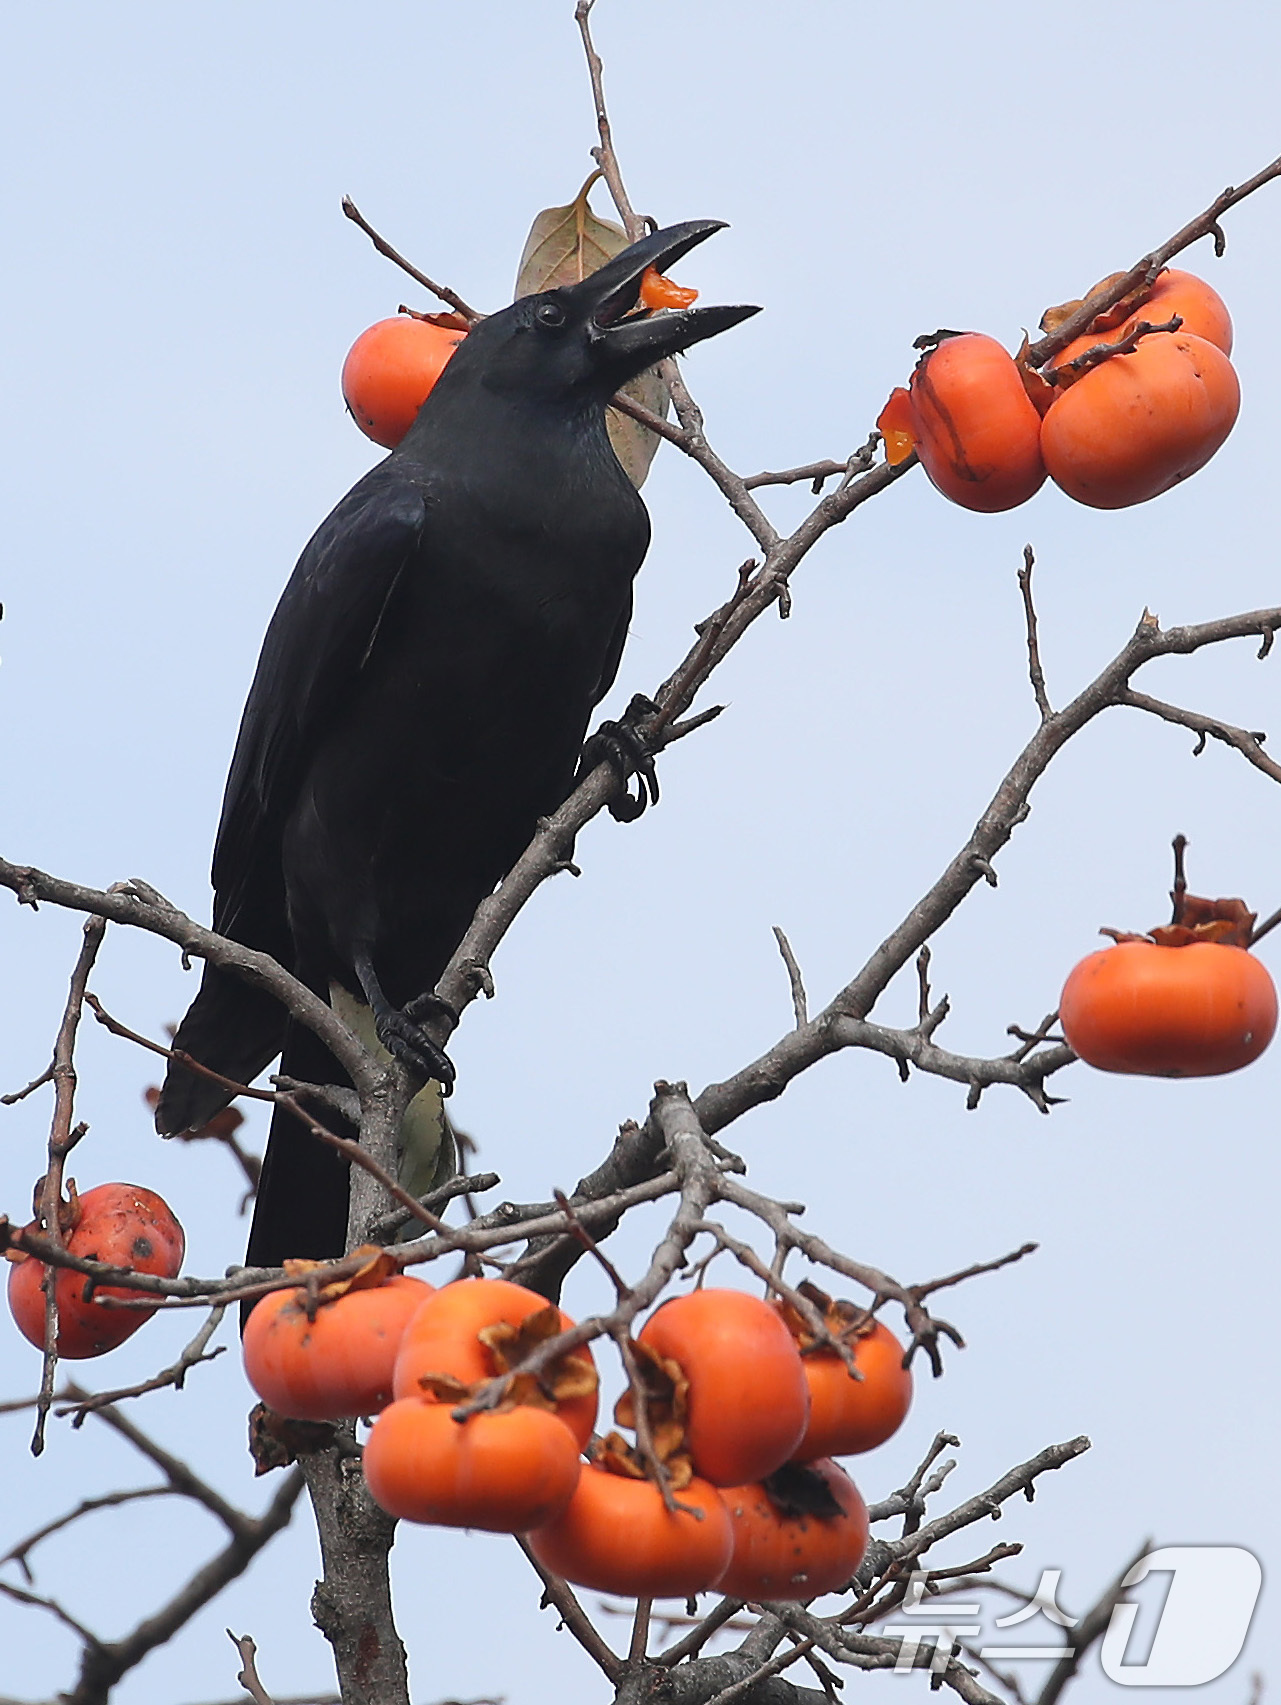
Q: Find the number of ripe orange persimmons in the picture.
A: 13